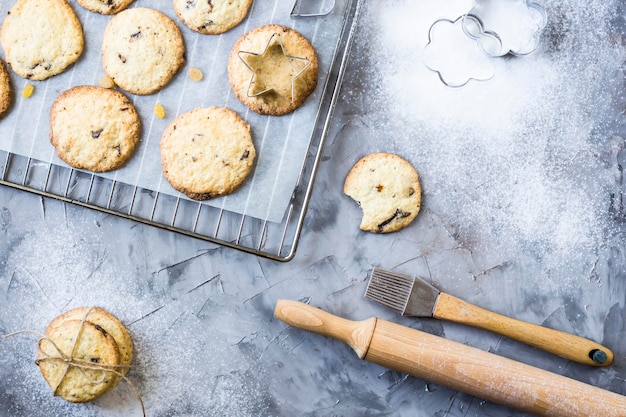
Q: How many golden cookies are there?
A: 11